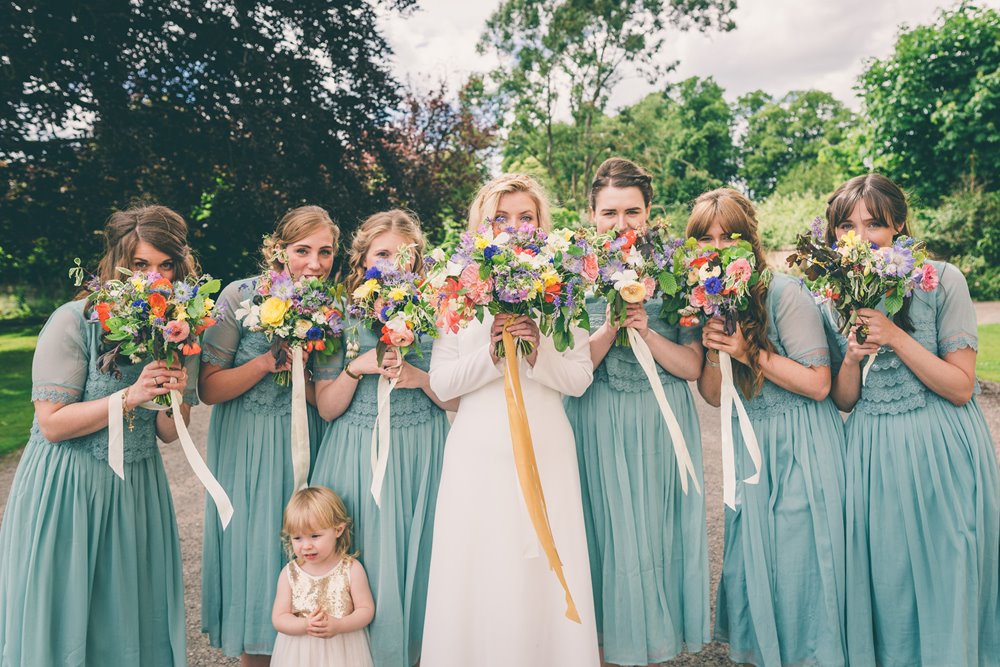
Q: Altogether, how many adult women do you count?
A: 7